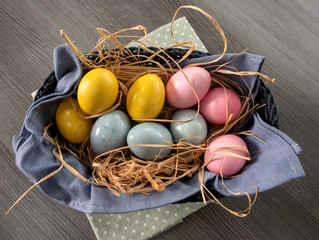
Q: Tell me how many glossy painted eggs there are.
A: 9